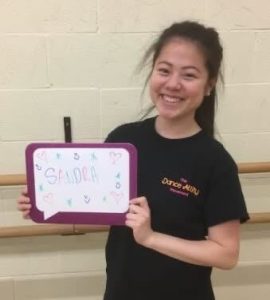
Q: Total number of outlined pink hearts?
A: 4